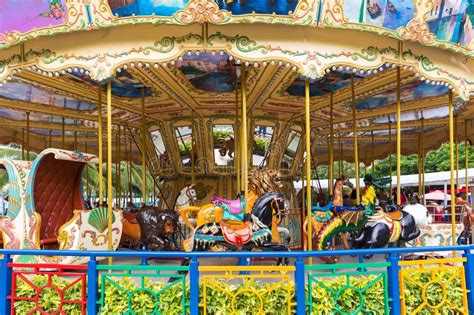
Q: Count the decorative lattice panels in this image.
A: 5